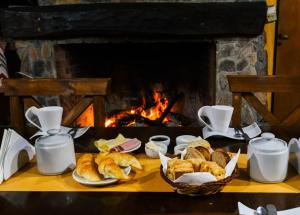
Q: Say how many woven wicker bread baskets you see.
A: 1